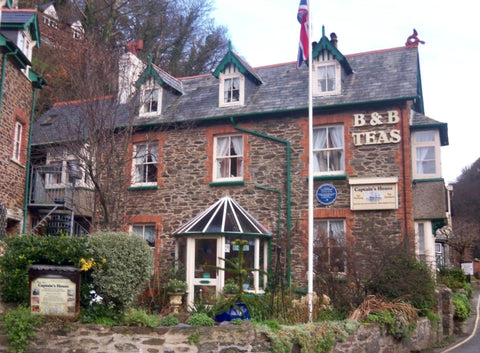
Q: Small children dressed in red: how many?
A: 0